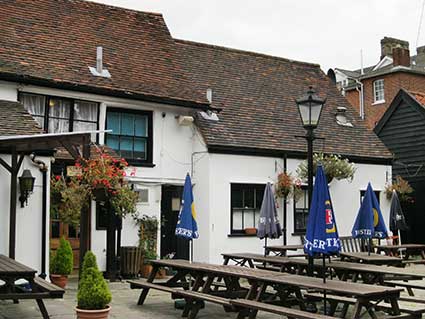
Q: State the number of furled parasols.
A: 5